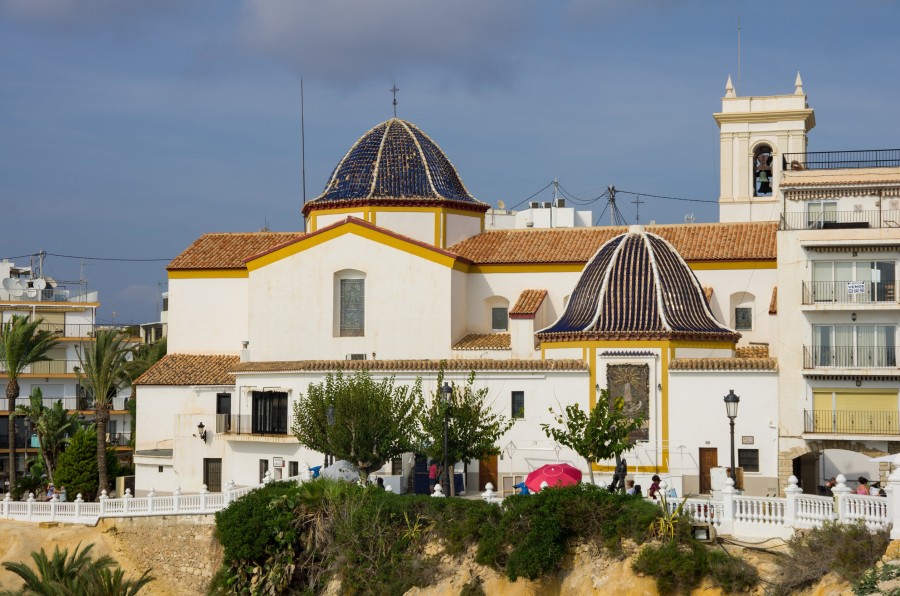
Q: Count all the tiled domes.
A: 2